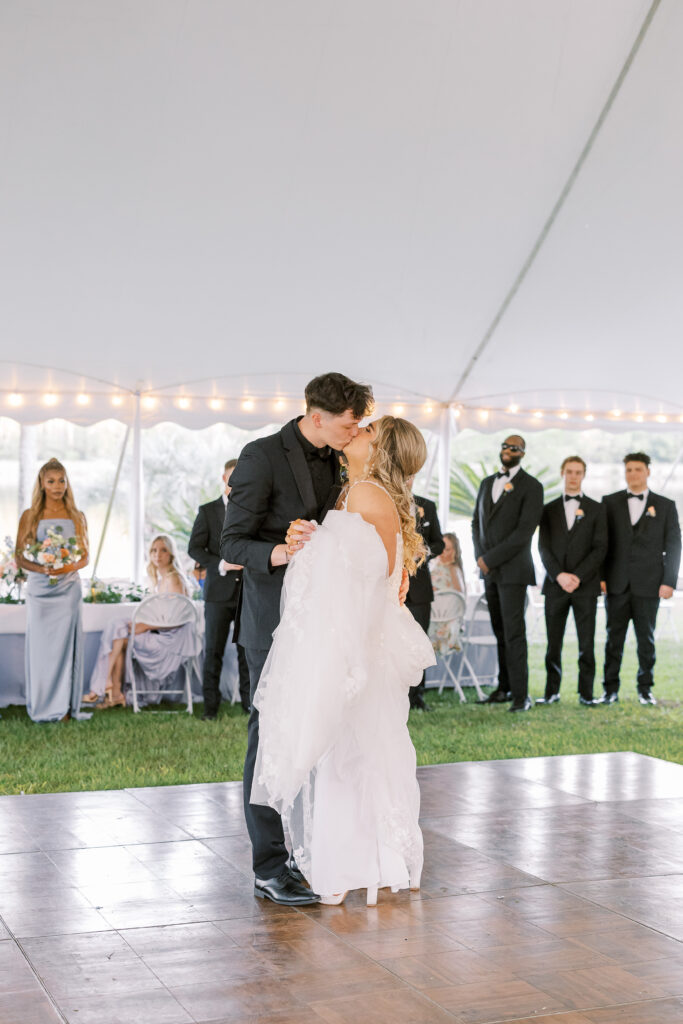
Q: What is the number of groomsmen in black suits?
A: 5